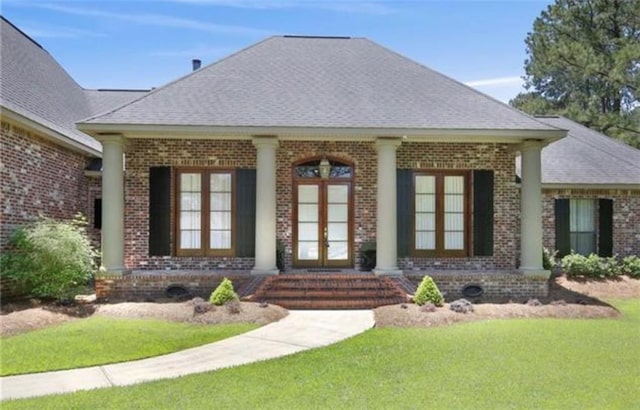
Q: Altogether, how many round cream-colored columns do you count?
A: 4